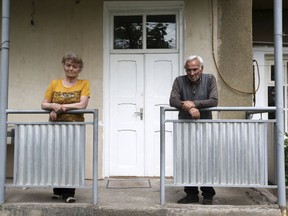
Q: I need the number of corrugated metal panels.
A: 2